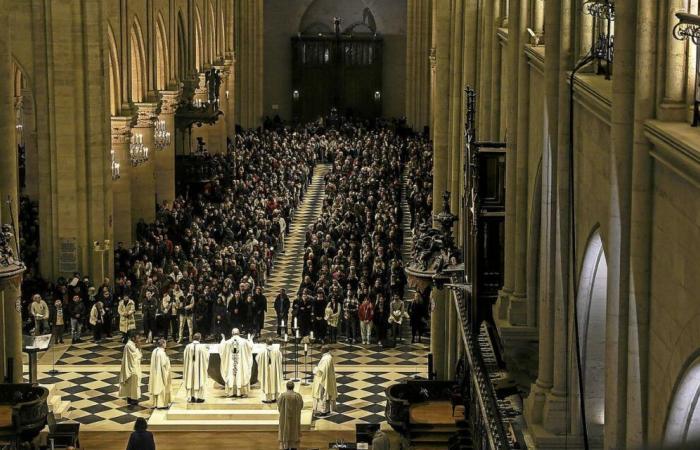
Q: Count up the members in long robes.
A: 7